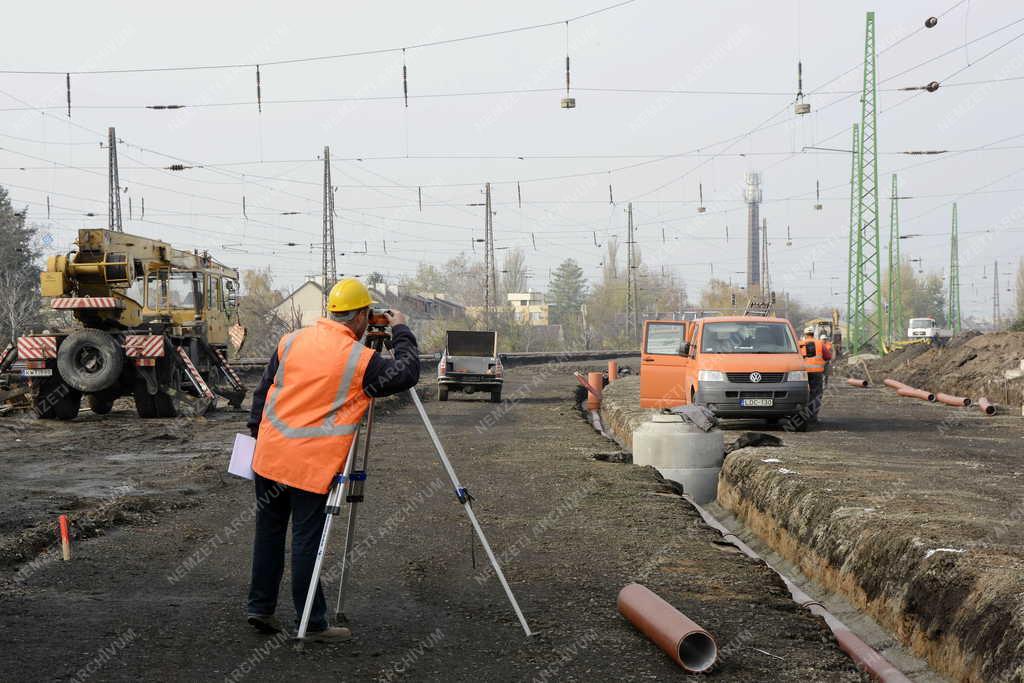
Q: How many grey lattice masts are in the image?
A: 6